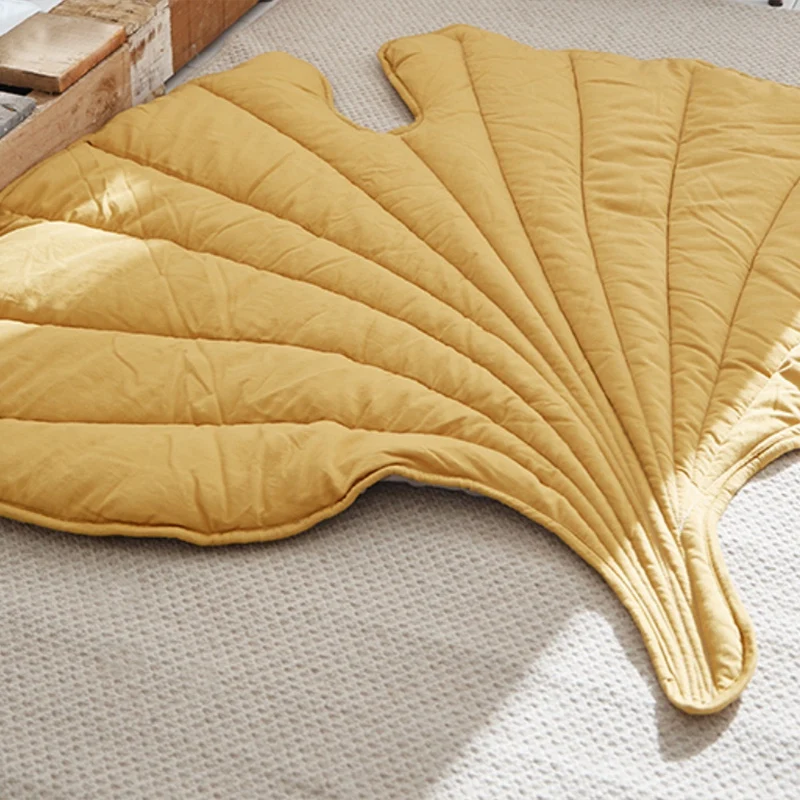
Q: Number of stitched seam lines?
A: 11